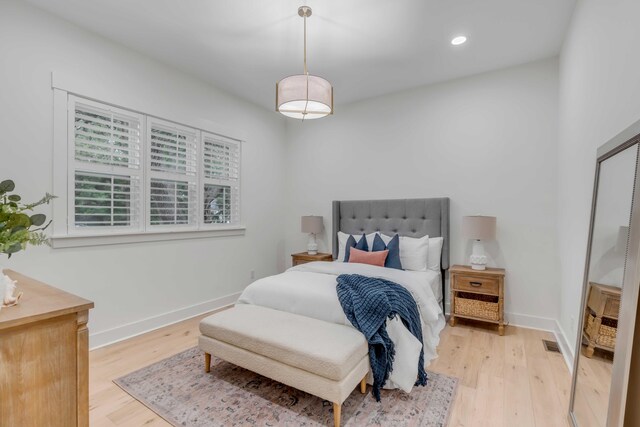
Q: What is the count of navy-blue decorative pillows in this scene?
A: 2